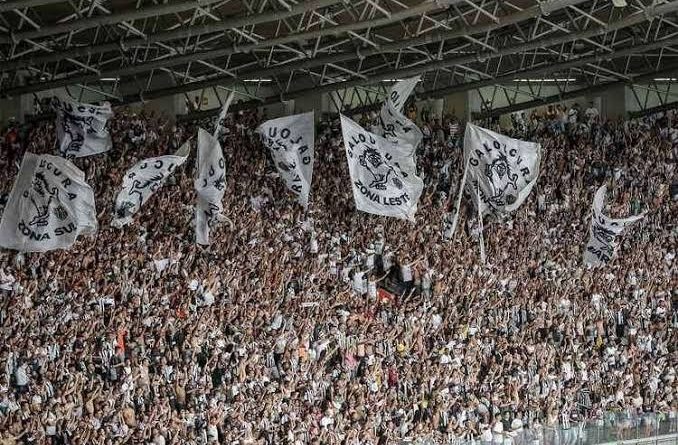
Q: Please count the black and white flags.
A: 9